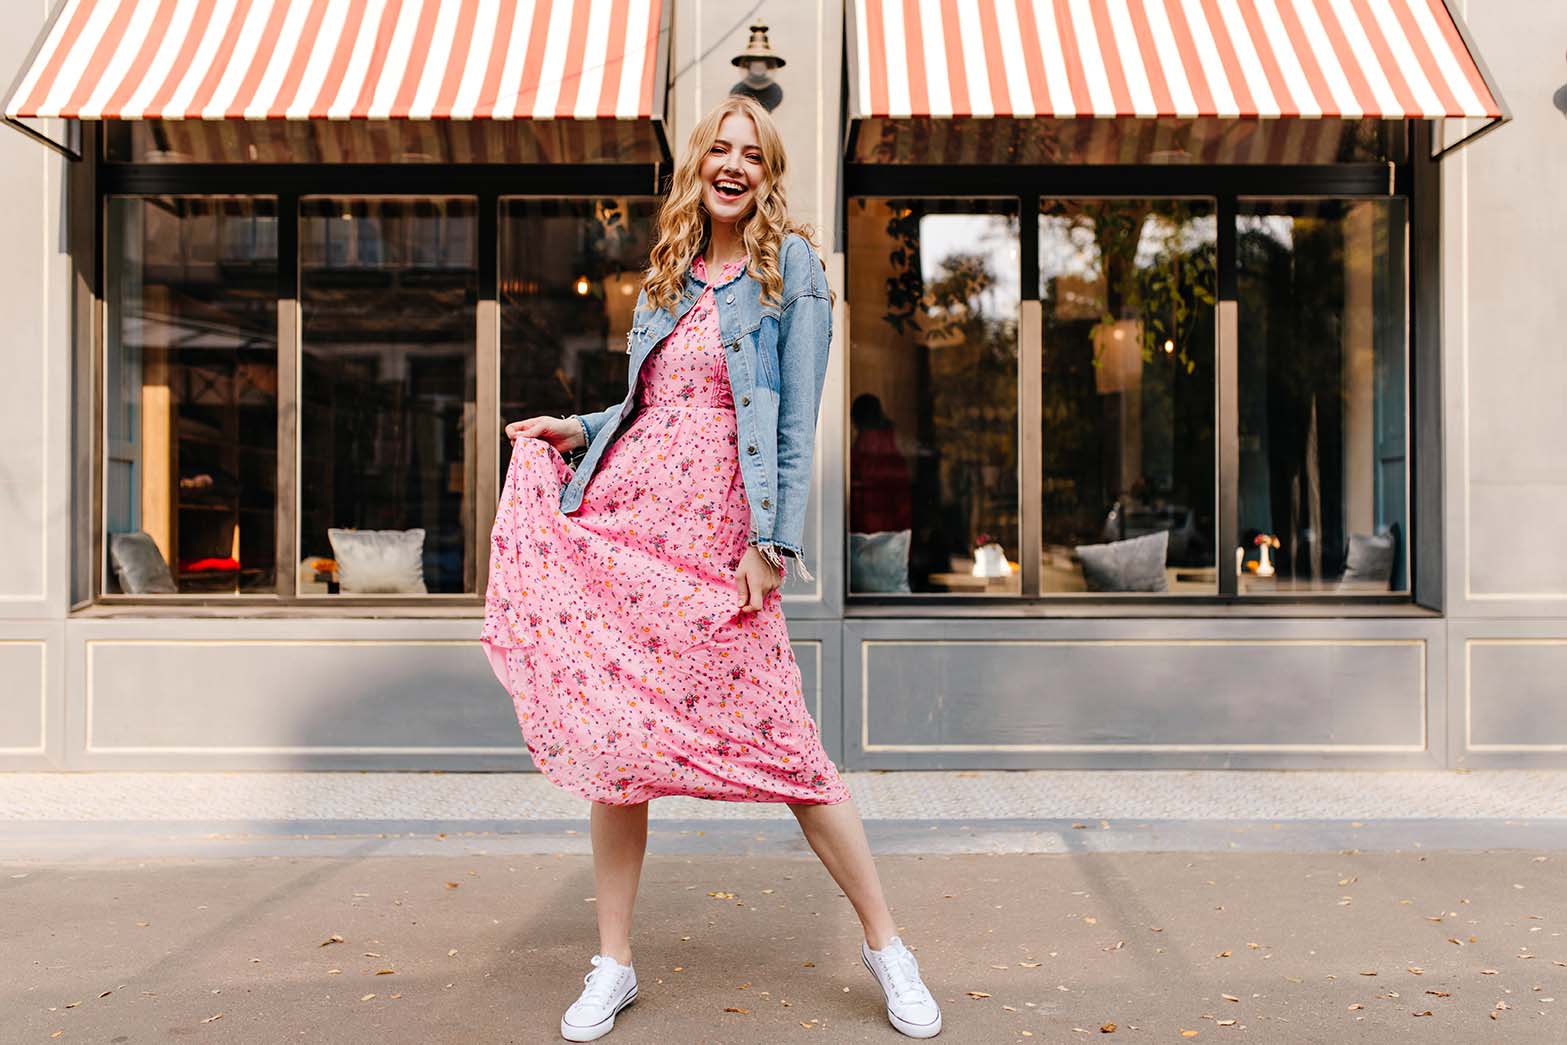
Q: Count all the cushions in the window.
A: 5